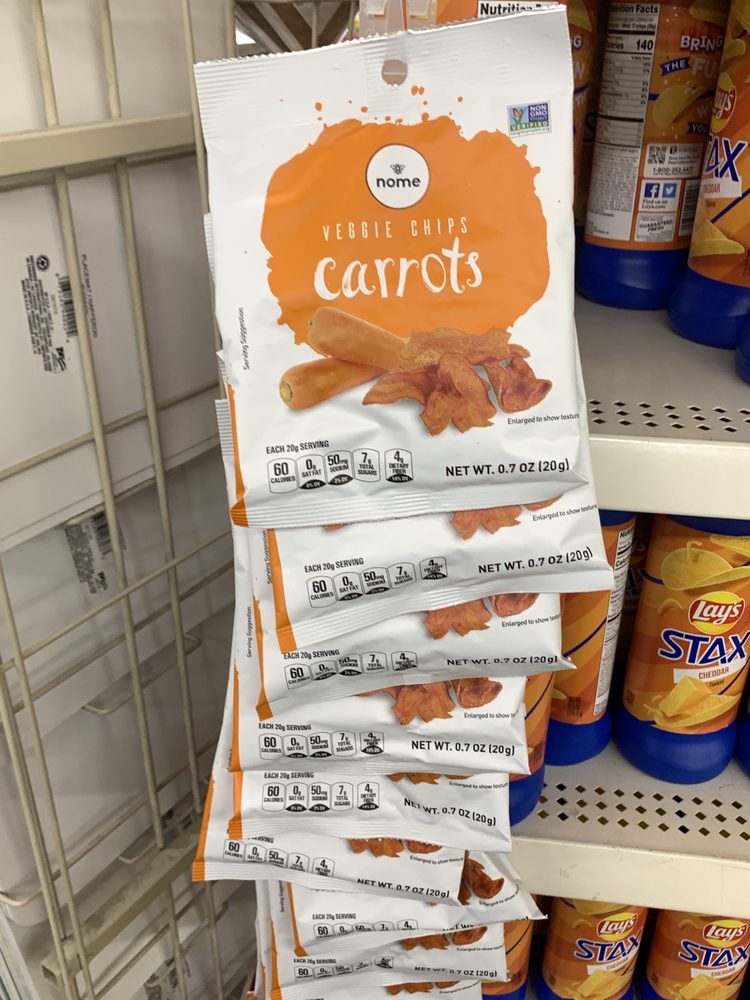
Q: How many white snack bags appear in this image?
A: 9